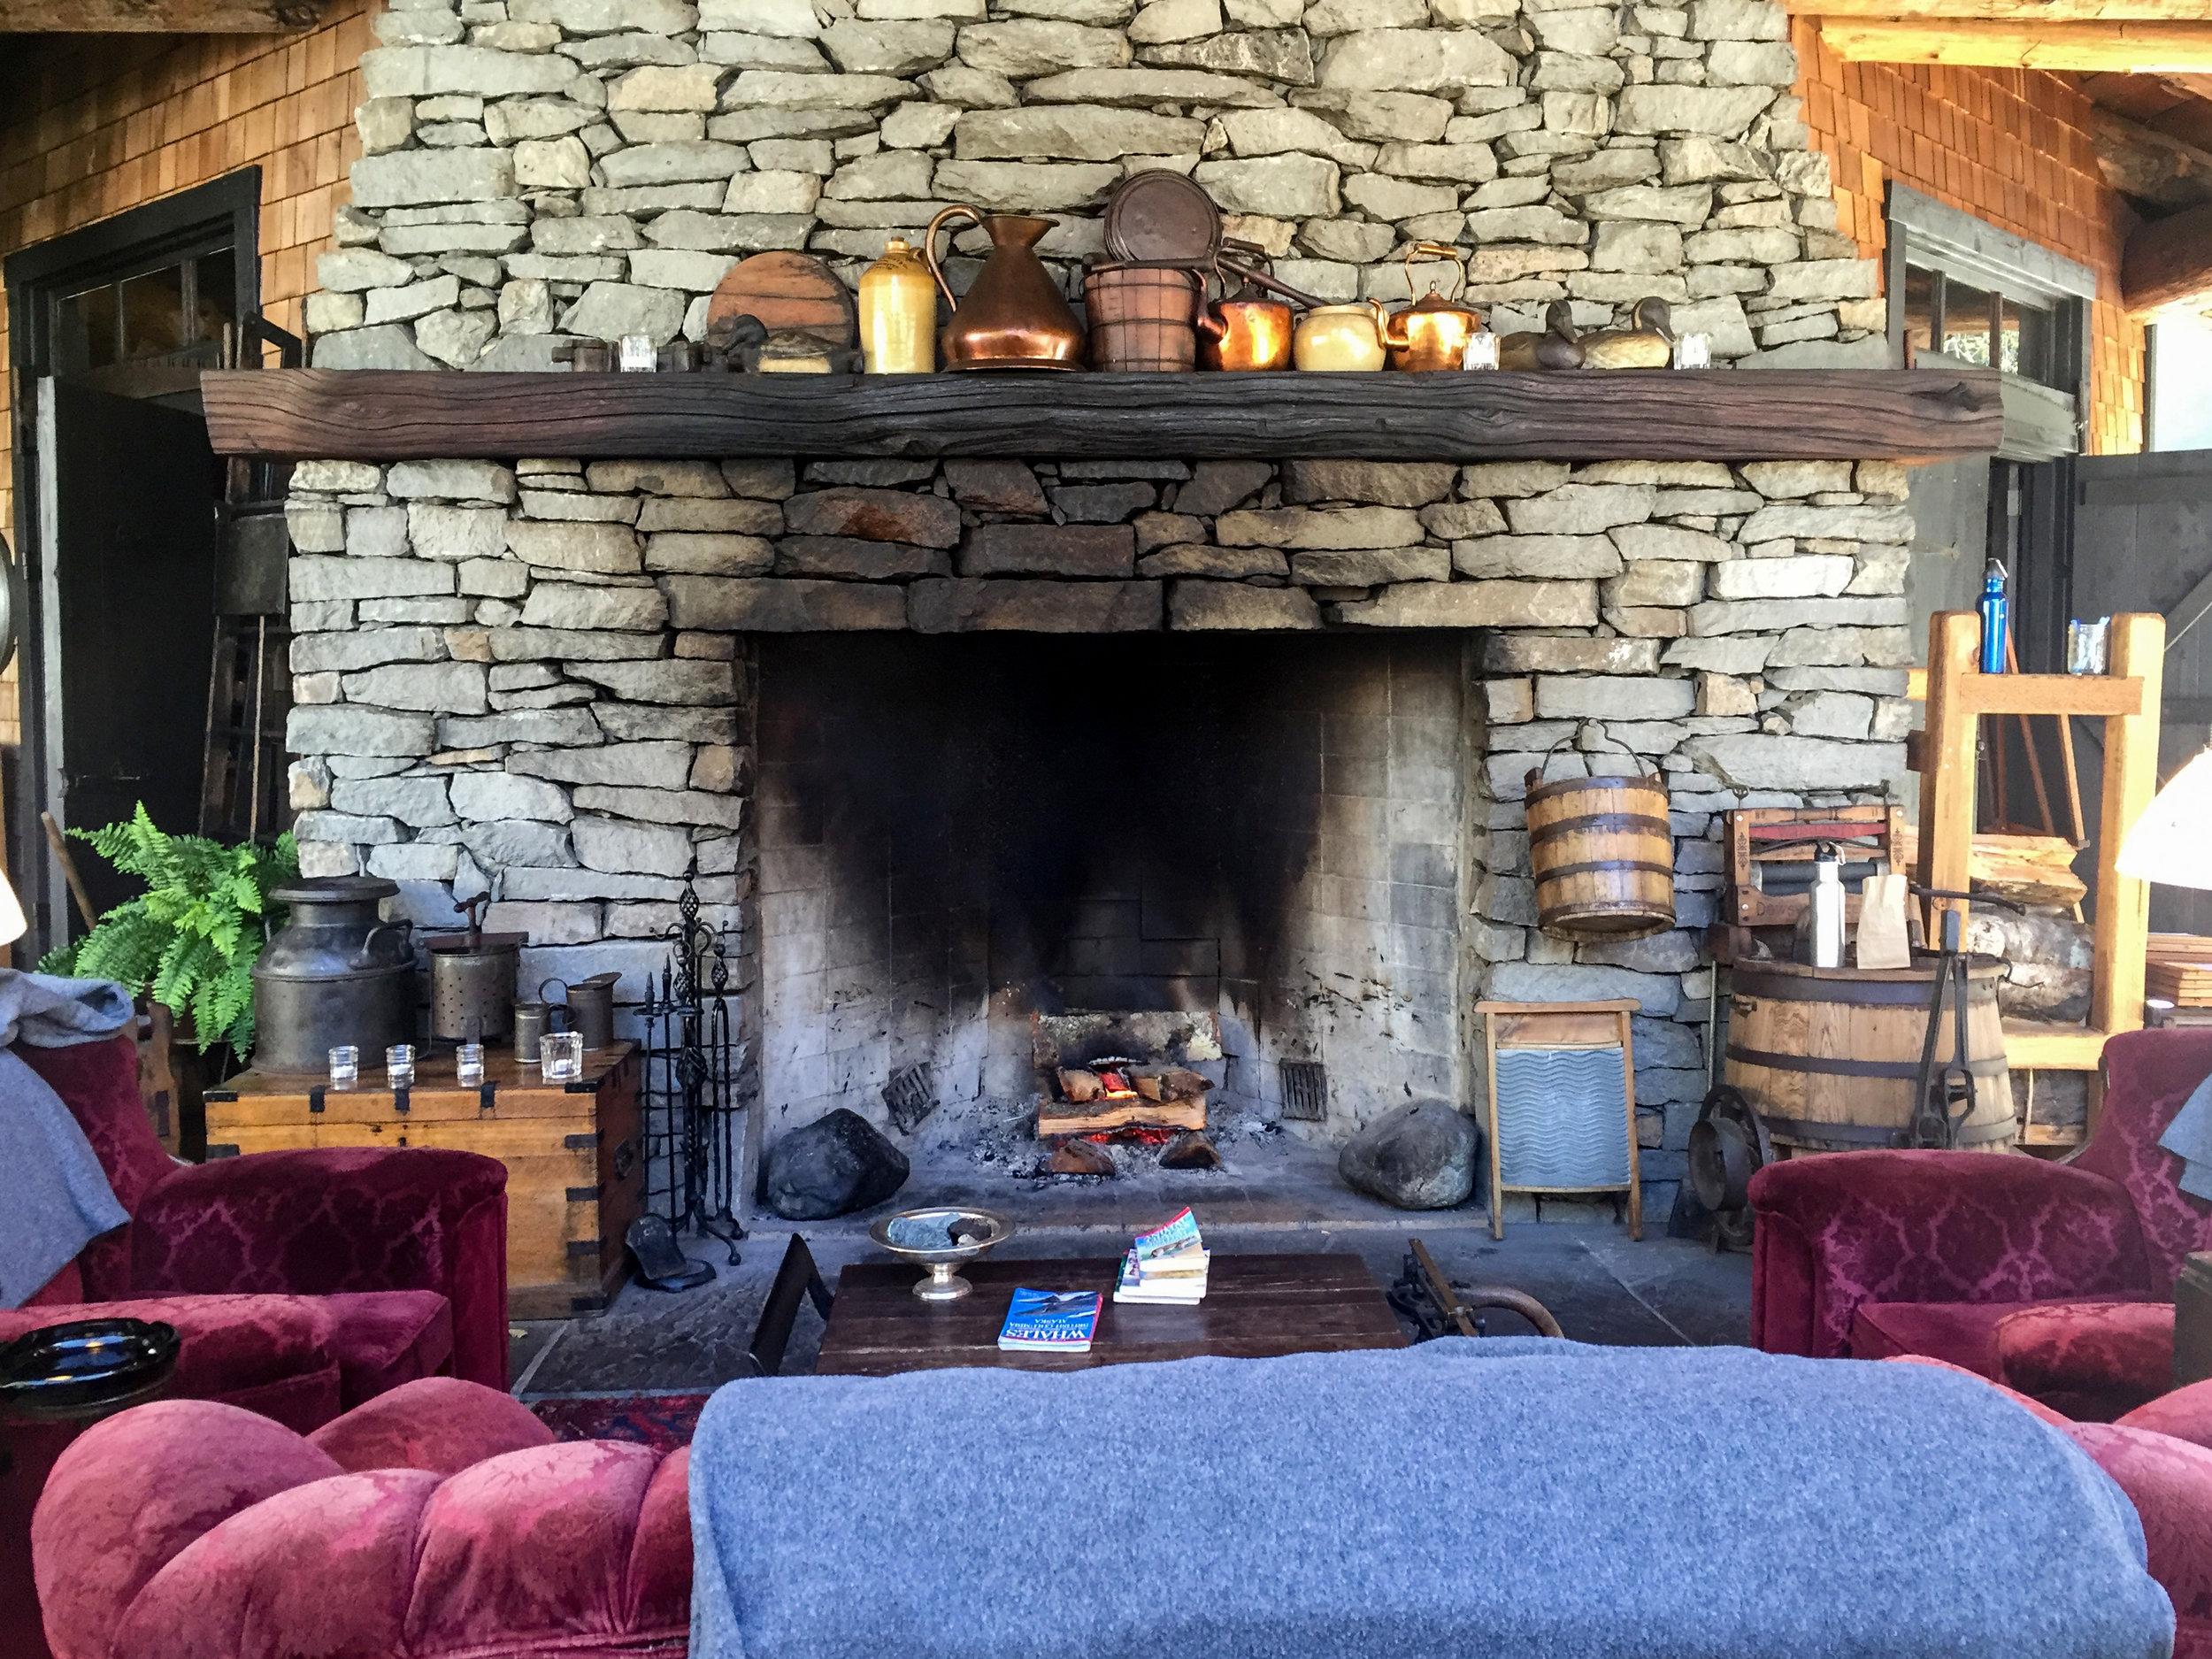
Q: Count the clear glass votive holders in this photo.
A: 7